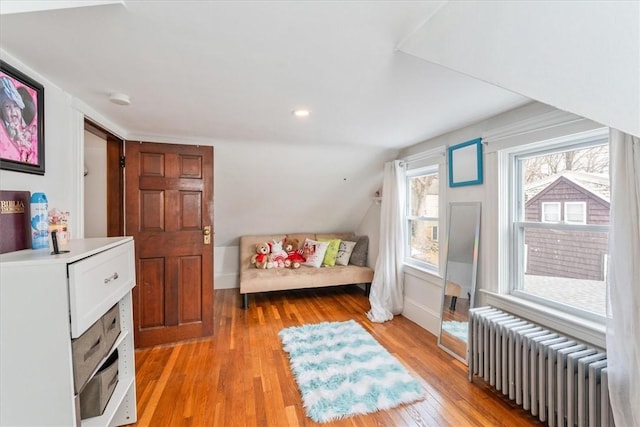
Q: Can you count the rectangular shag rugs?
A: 1